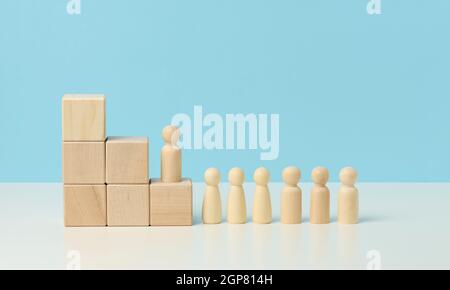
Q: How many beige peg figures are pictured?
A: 7